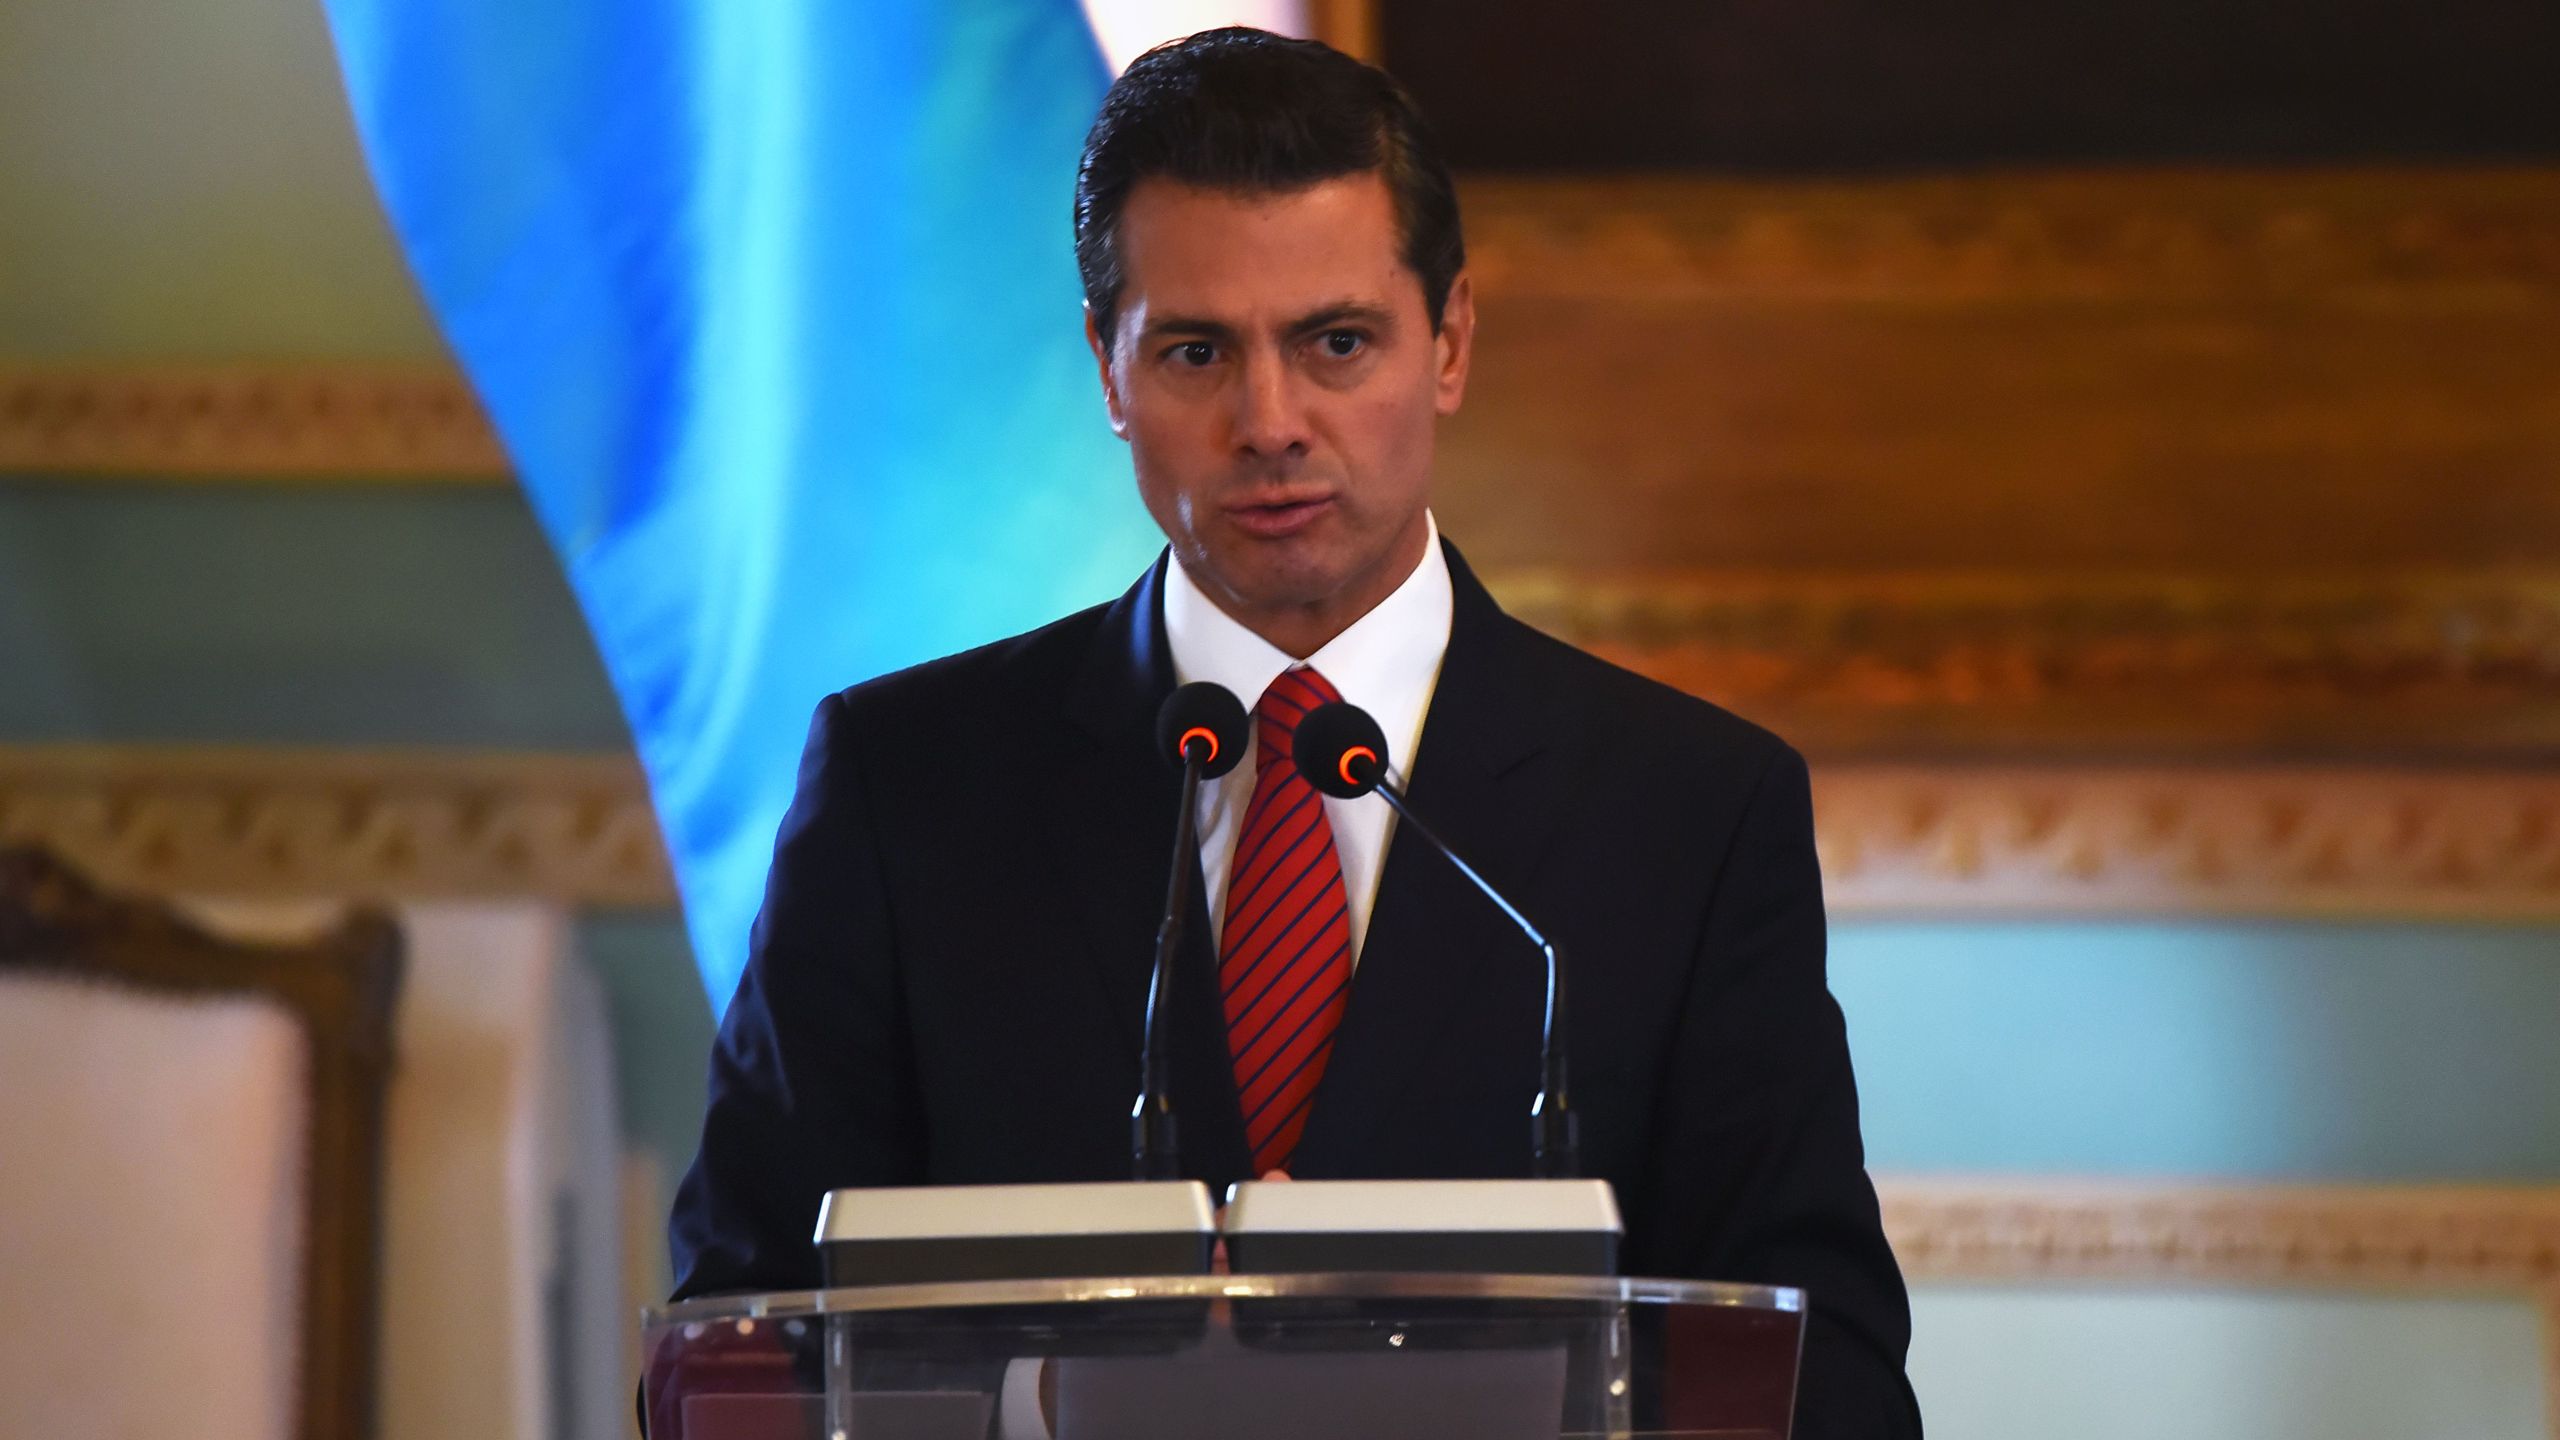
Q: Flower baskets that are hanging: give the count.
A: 0